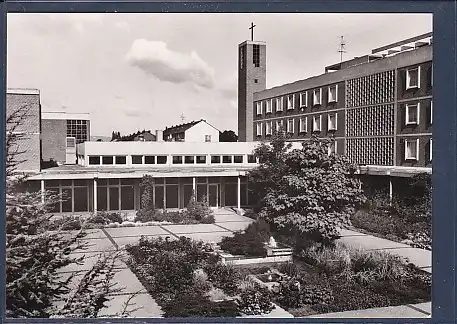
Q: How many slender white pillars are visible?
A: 5